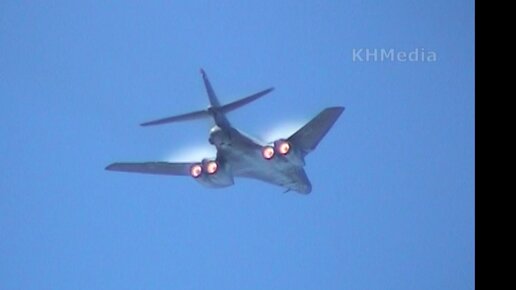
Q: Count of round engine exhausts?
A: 4